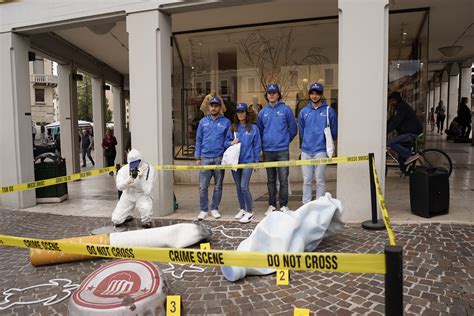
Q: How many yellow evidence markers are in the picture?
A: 4